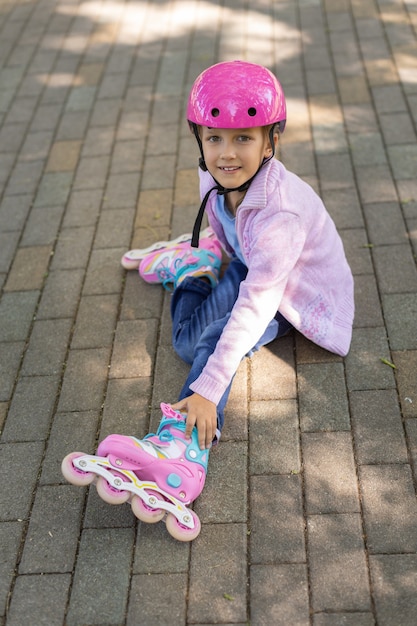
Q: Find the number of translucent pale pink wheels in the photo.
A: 5